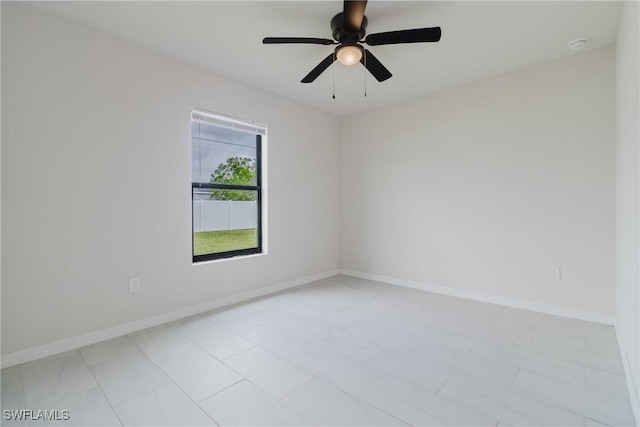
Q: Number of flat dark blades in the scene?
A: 5